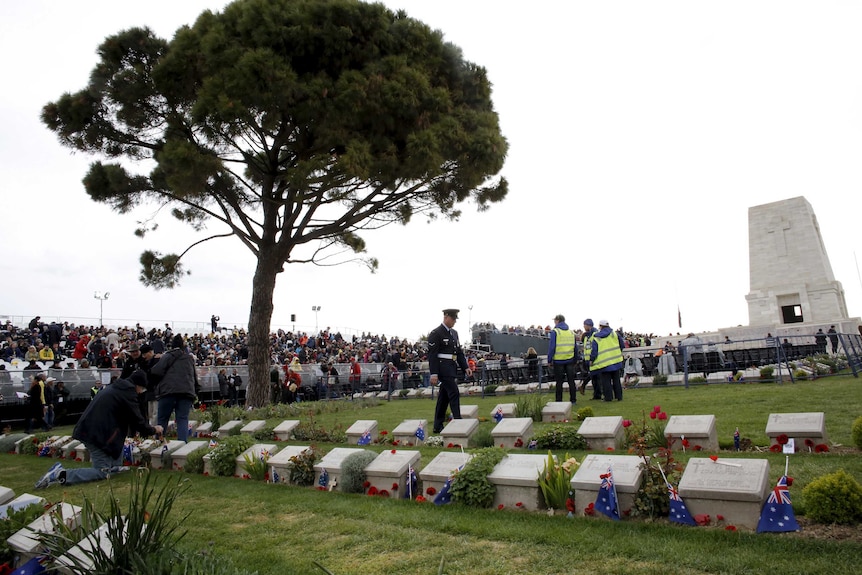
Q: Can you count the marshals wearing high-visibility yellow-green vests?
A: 3